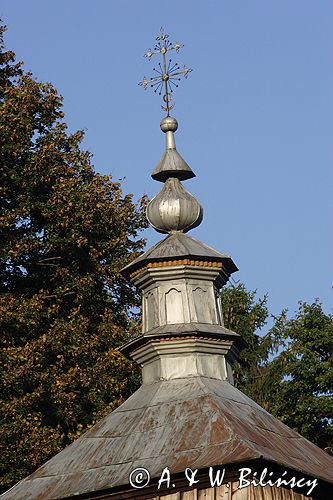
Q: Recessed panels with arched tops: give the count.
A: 3